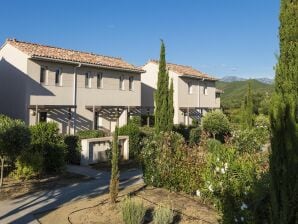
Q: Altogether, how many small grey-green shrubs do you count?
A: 2